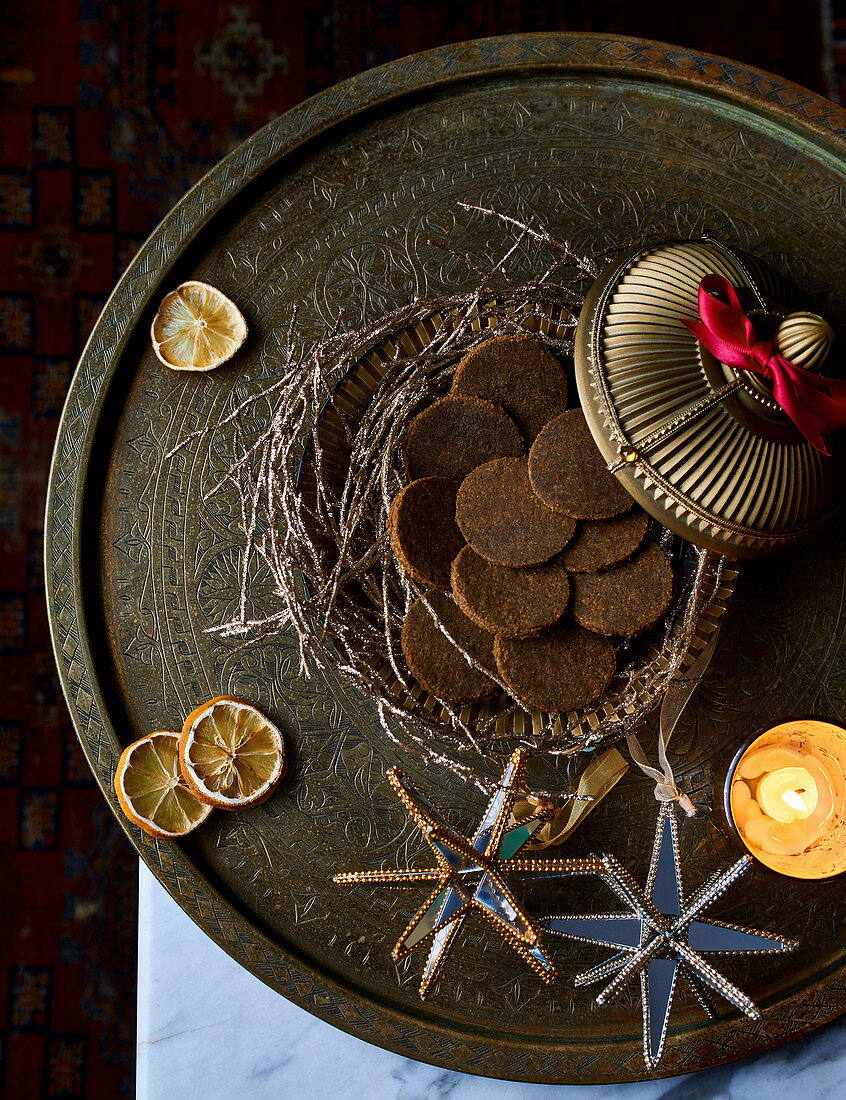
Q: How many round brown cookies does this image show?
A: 10